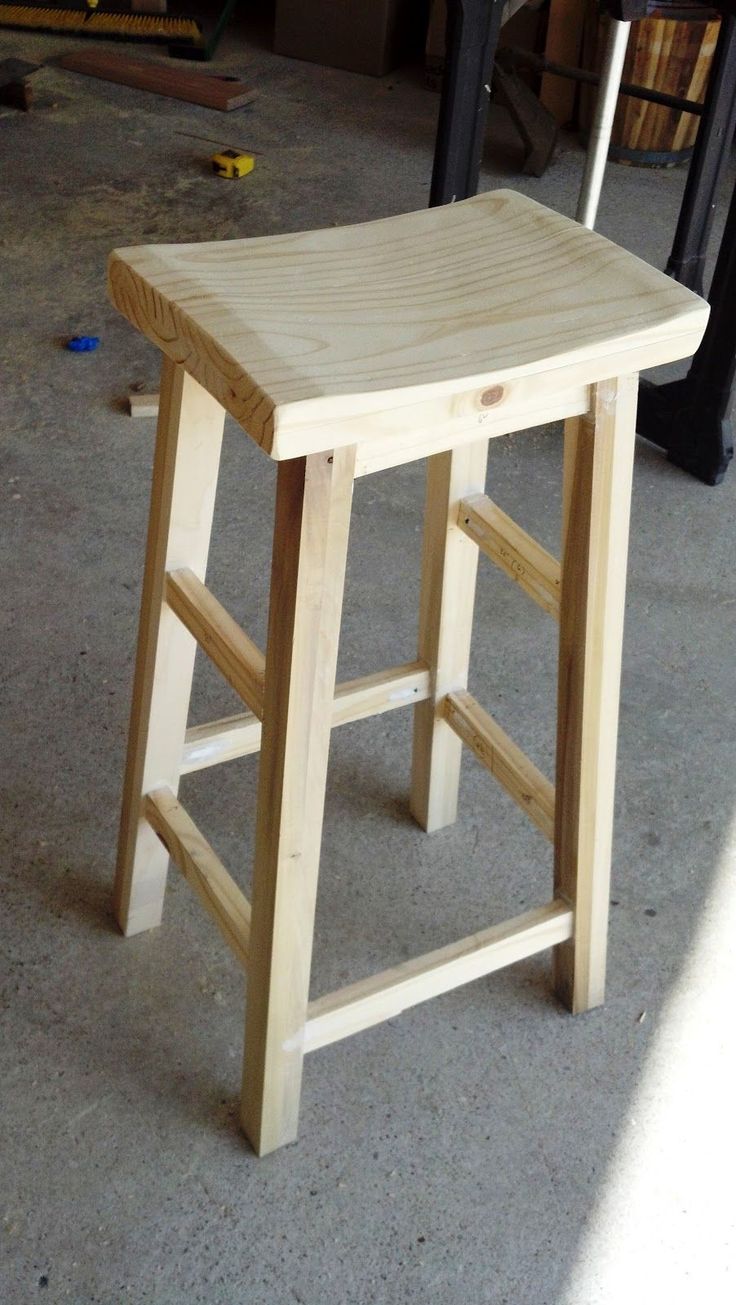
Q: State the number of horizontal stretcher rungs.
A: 6